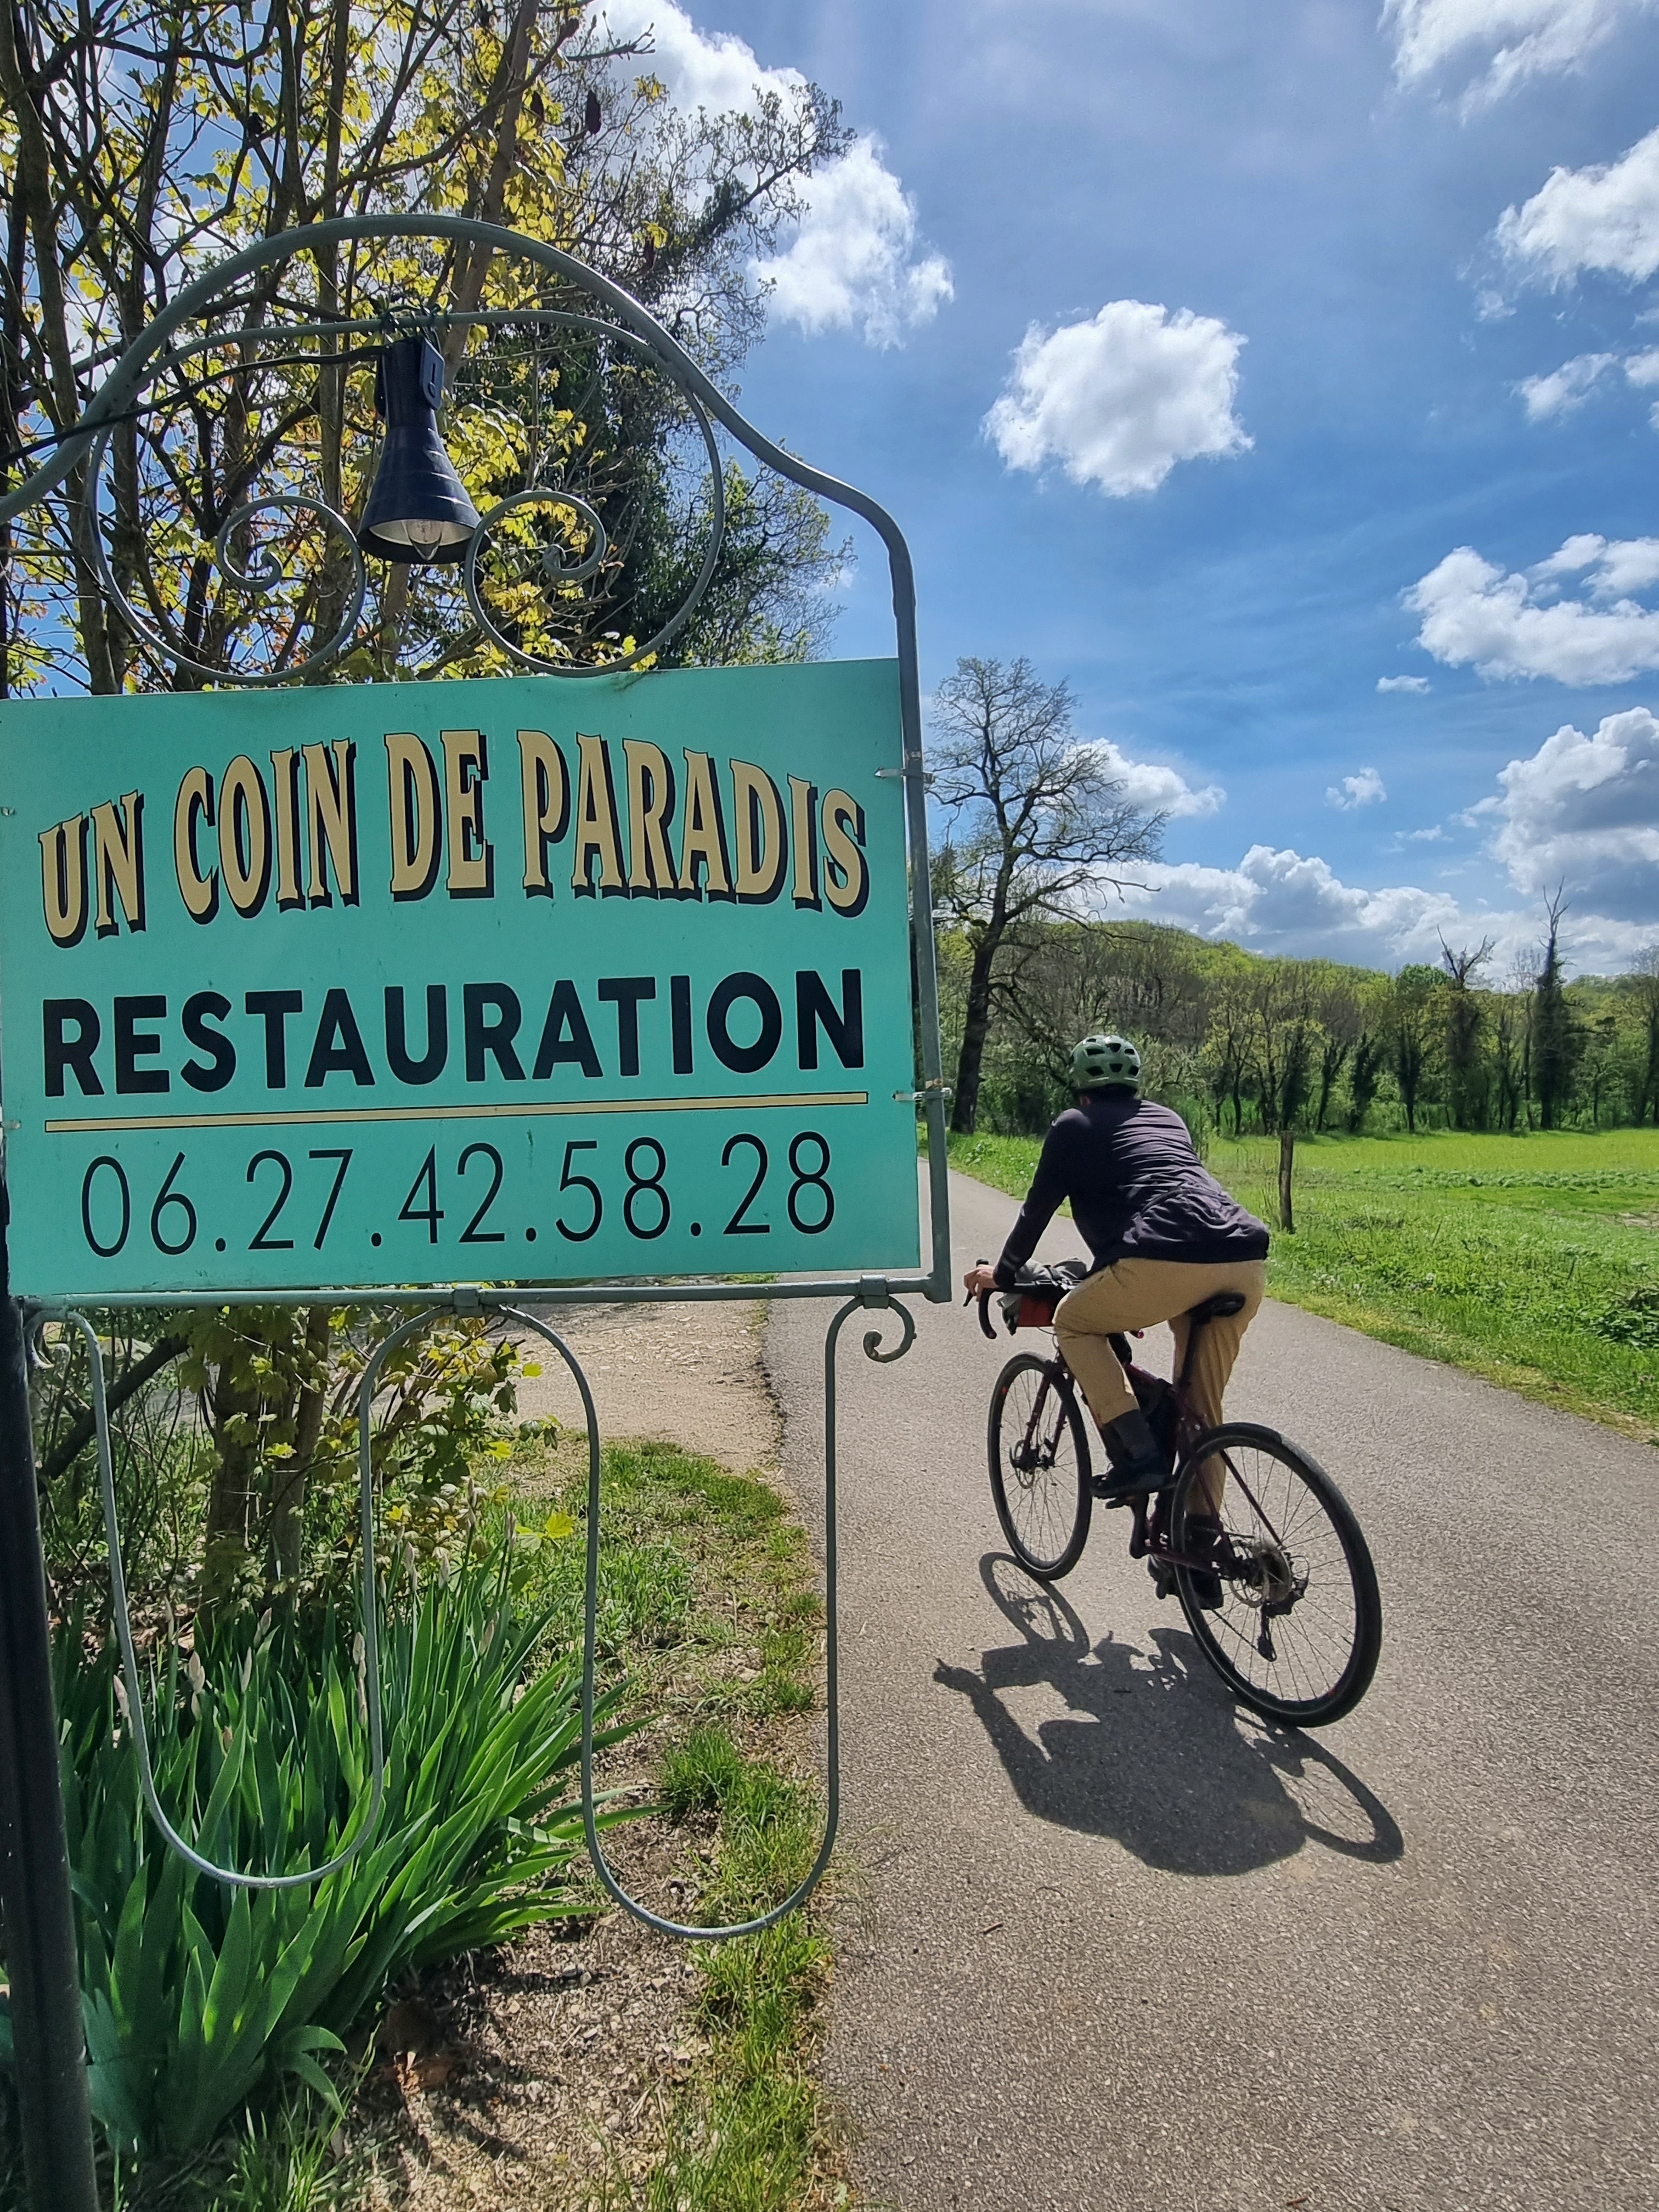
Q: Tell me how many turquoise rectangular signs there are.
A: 1